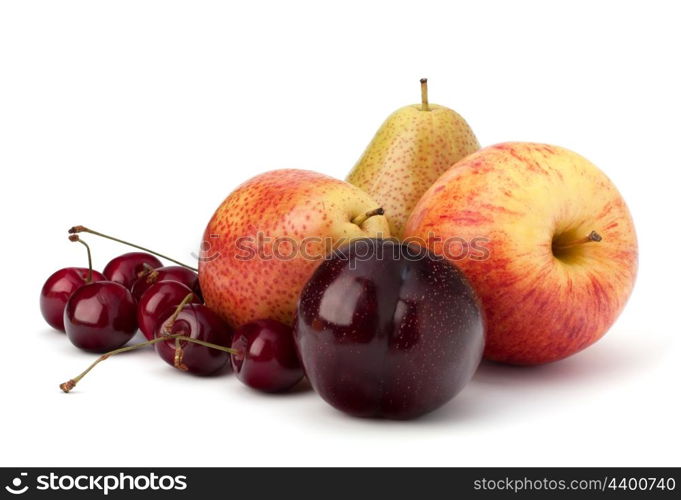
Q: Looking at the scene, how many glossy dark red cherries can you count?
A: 7